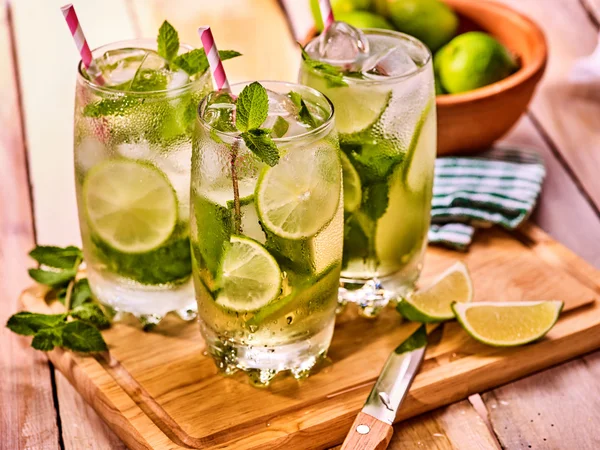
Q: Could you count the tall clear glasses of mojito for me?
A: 3